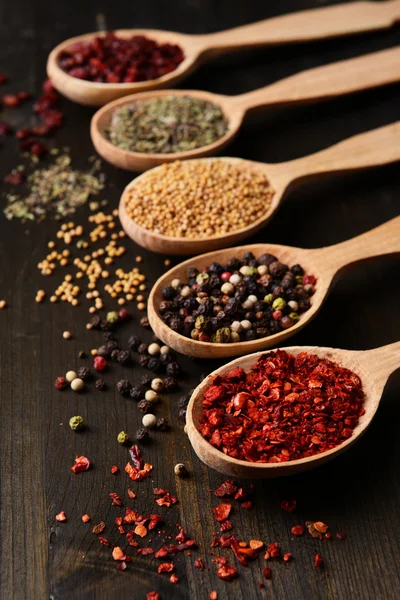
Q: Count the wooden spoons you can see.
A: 5